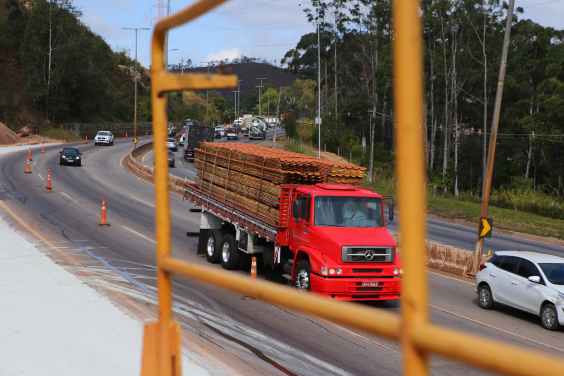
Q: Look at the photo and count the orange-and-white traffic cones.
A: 10